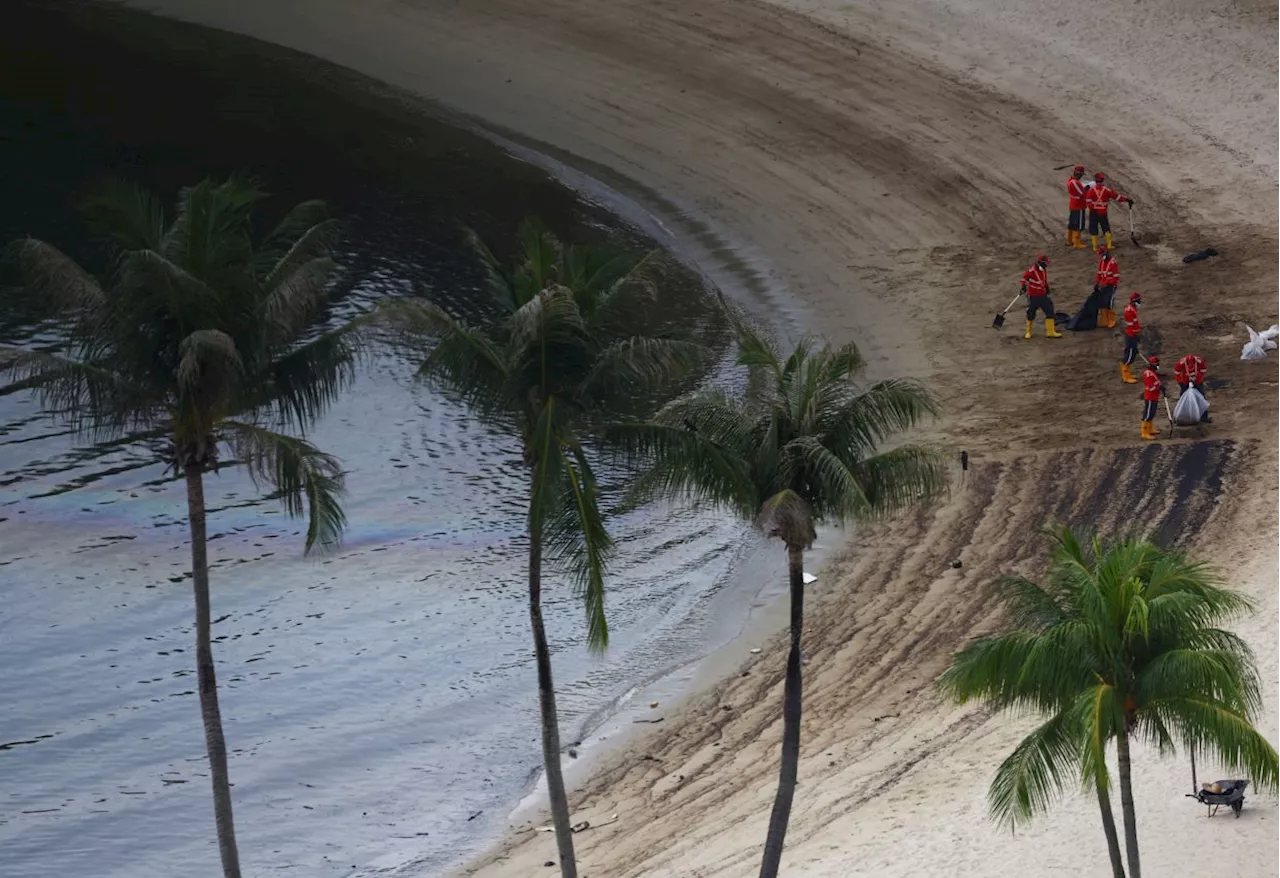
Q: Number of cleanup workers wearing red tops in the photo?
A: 7